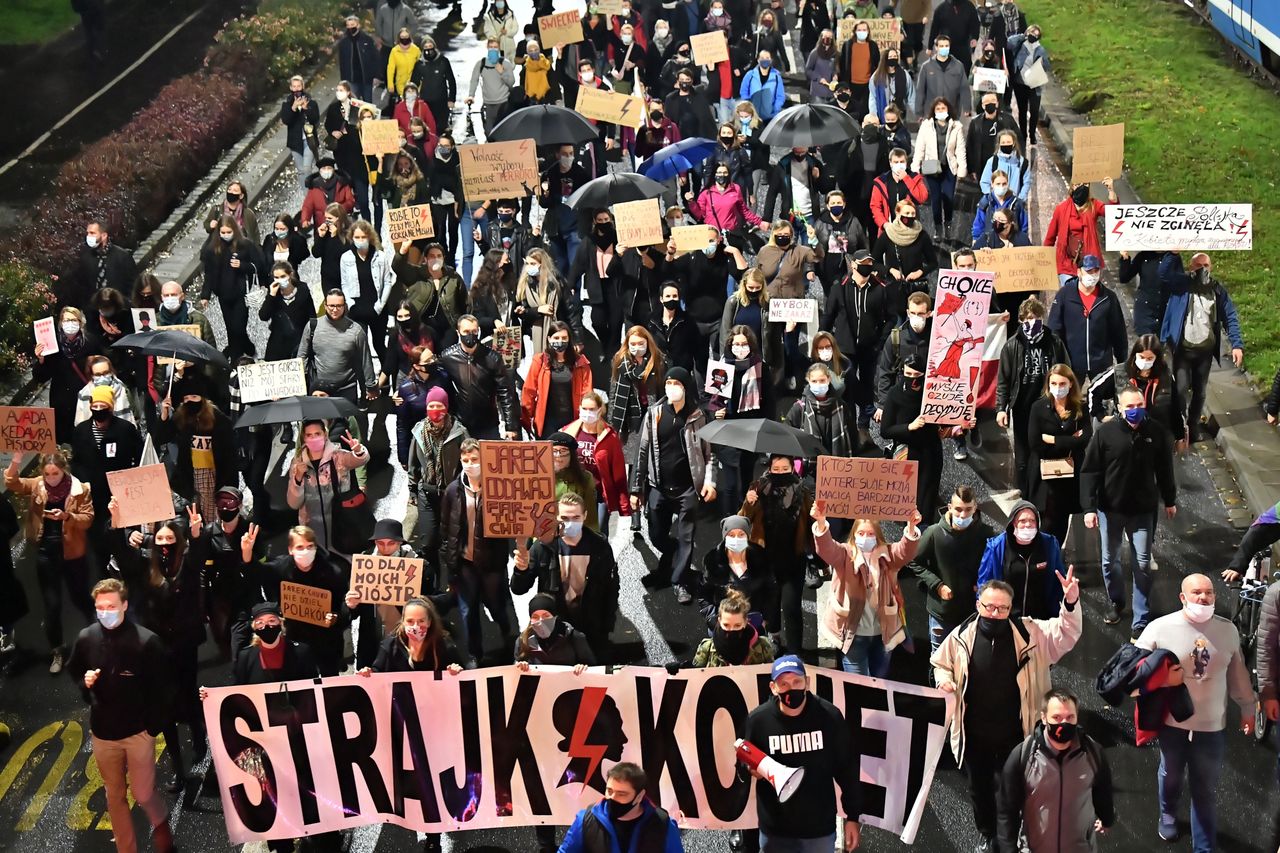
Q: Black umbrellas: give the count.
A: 6